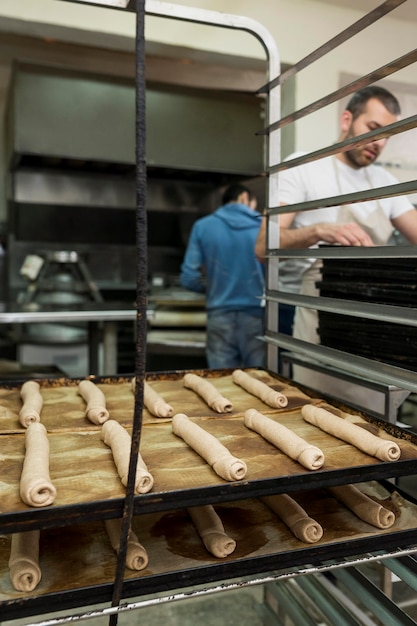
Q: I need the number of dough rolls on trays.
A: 15